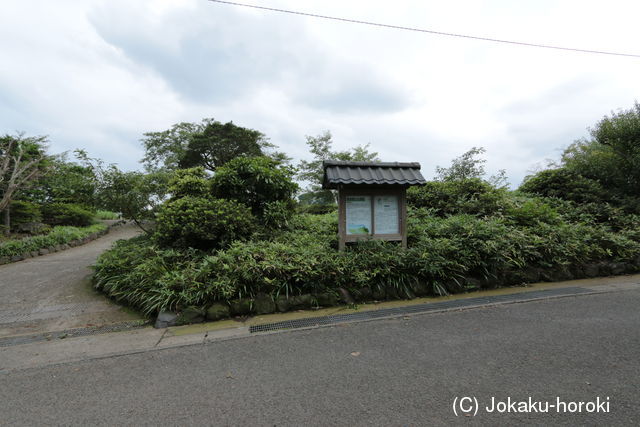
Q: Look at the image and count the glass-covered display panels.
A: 2